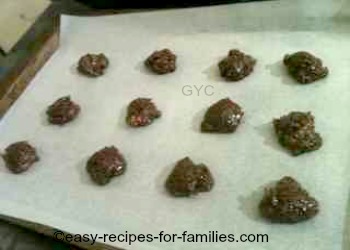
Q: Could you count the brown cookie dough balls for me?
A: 12